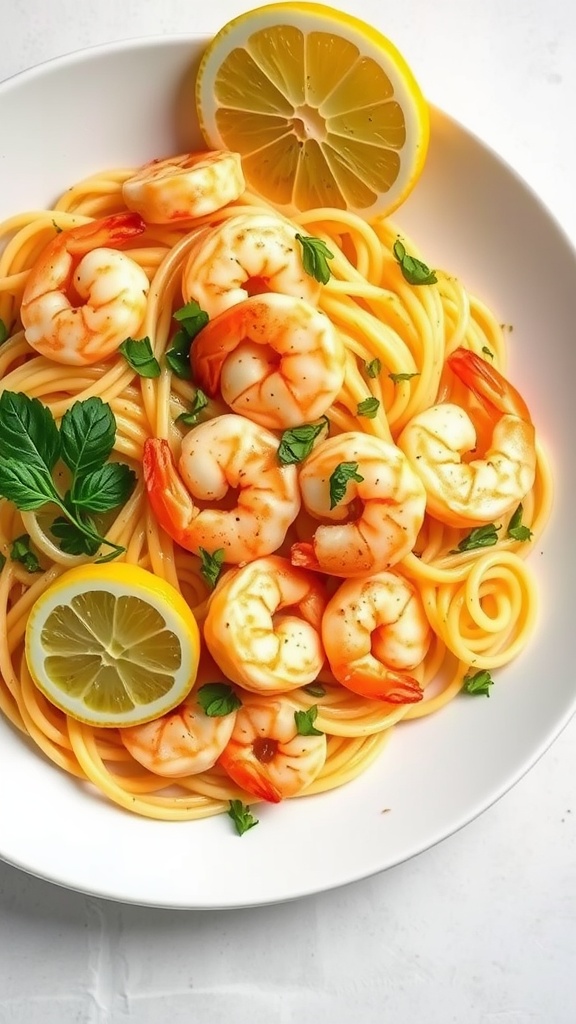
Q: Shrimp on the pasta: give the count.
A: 11